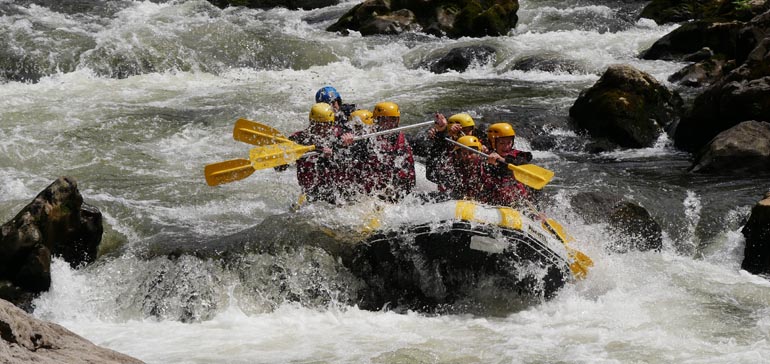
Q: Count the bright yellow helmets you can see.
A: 6